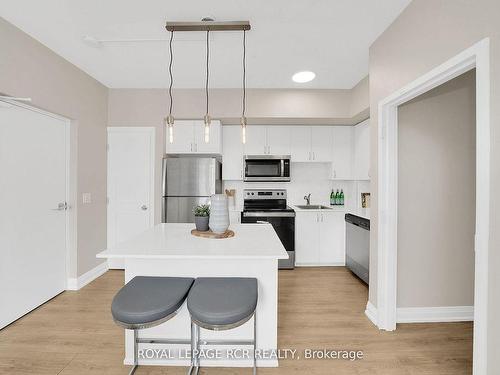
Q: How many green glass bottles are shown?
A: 3